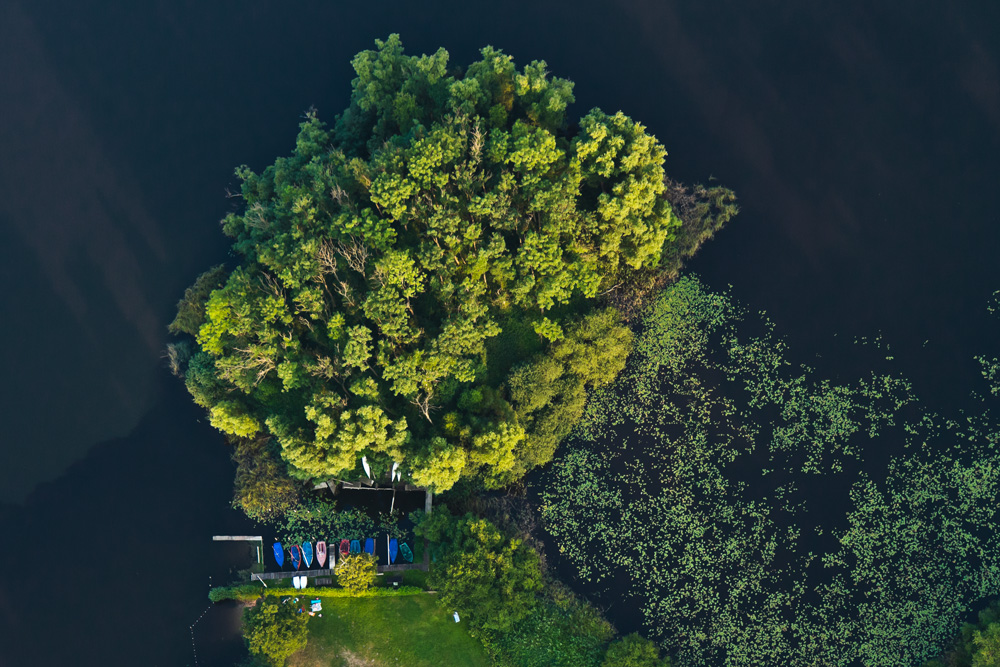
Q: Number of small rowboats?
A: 9